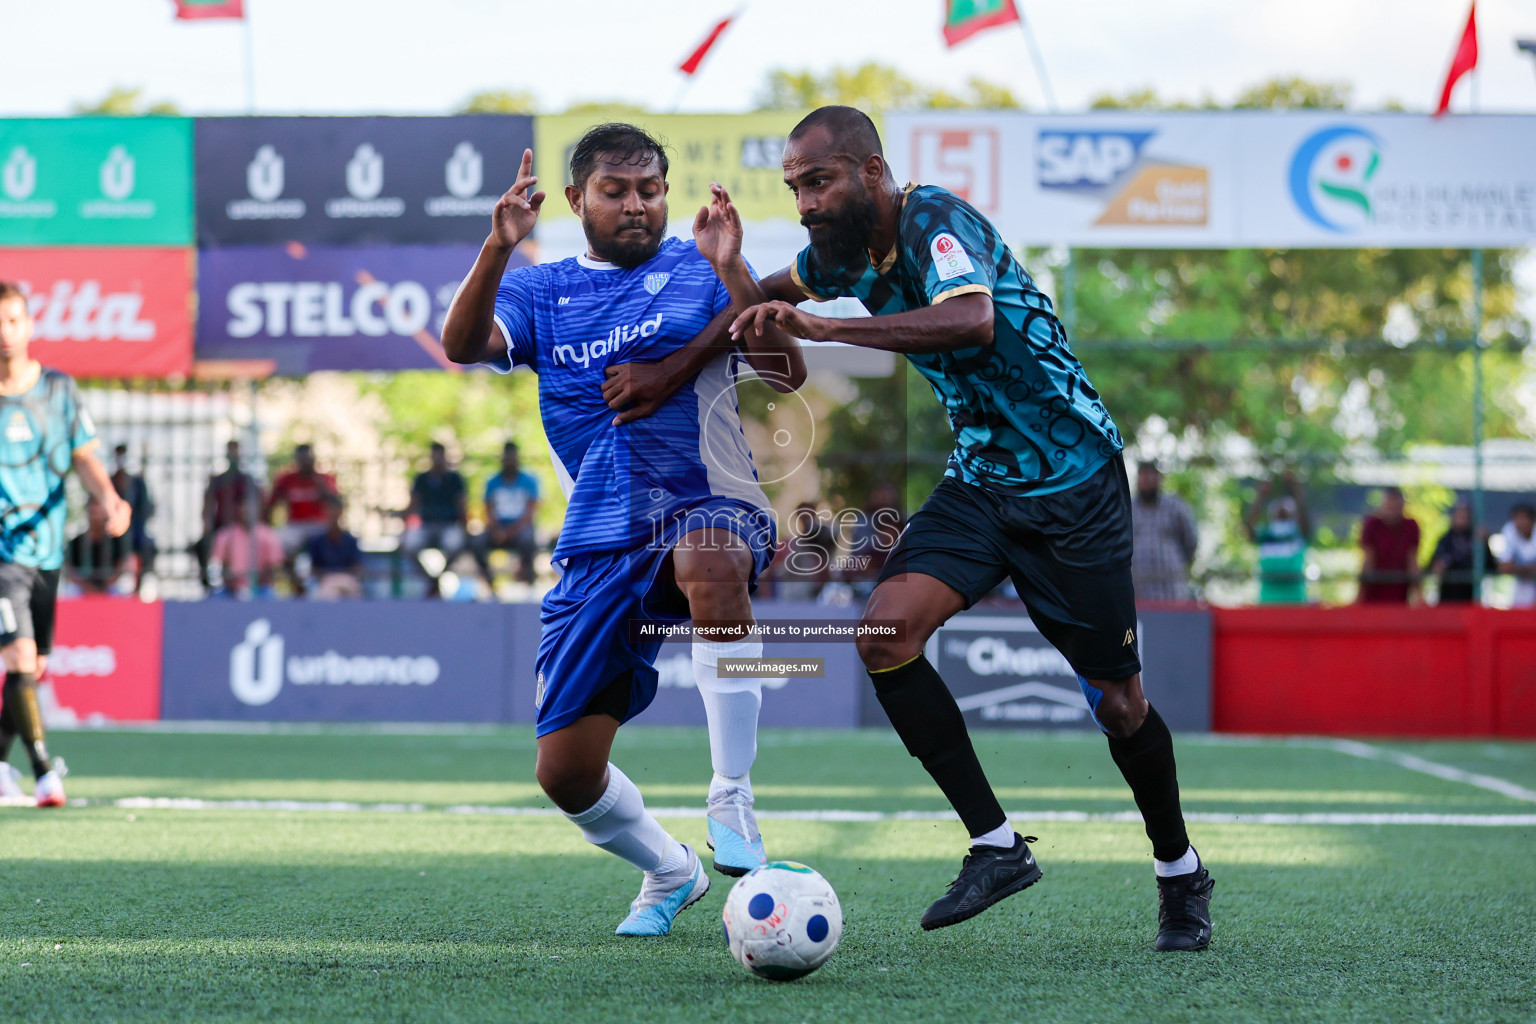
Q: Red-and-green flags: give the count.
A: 2